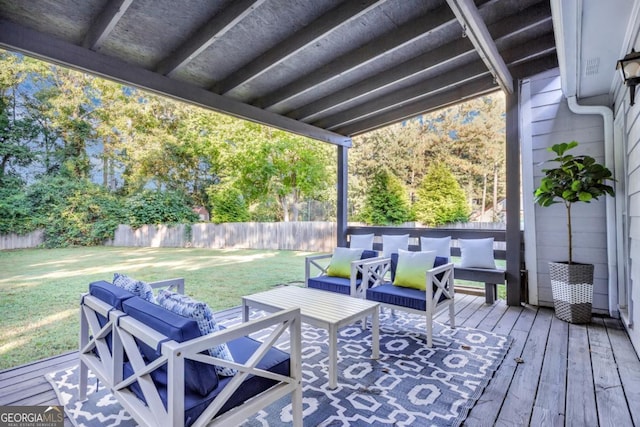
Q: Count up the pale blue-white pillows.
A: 4